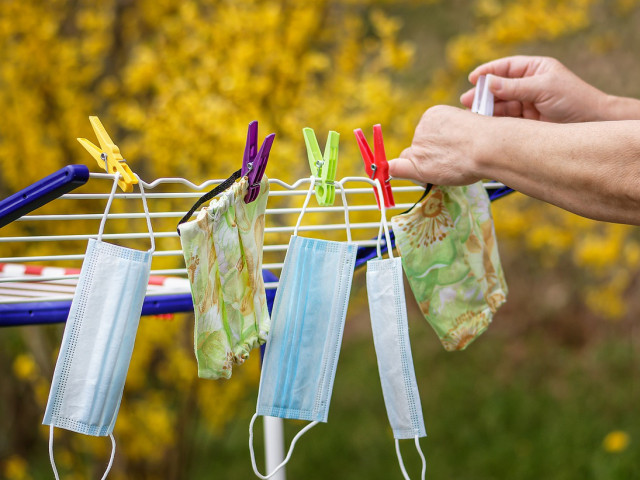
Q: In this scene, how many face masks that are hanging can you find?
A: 5